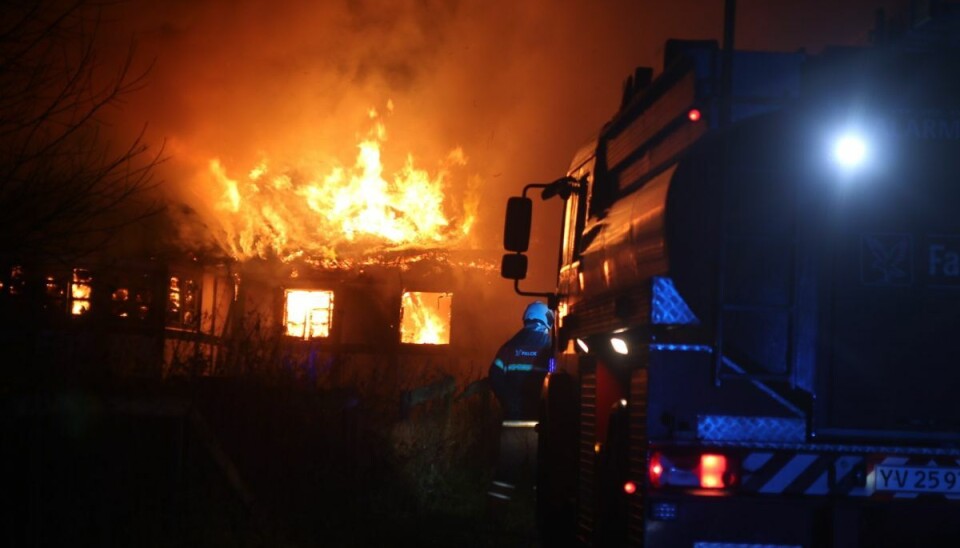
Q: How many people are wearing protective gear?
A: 1